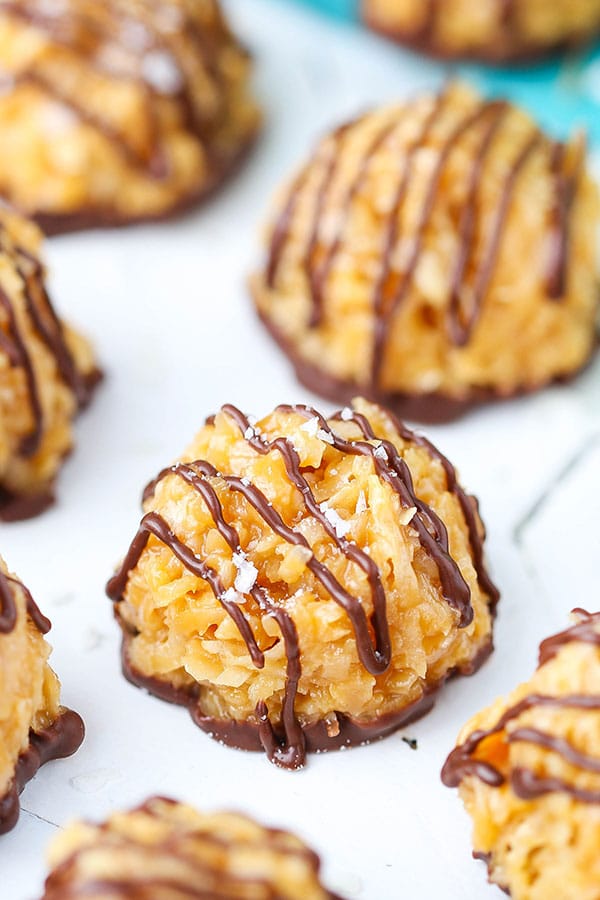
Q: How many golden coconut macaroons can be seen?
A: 8